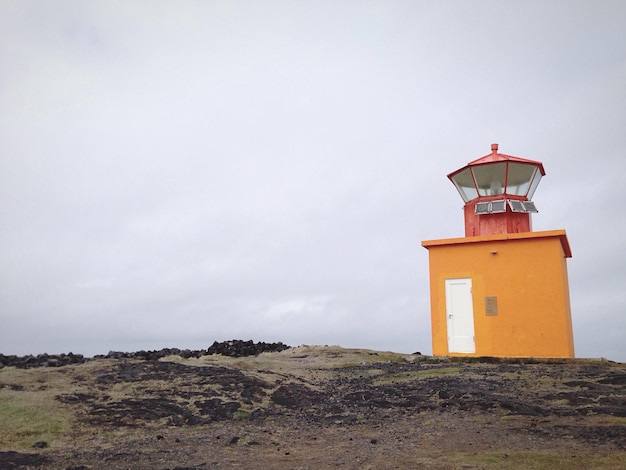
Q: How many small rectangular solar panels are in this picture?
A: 4